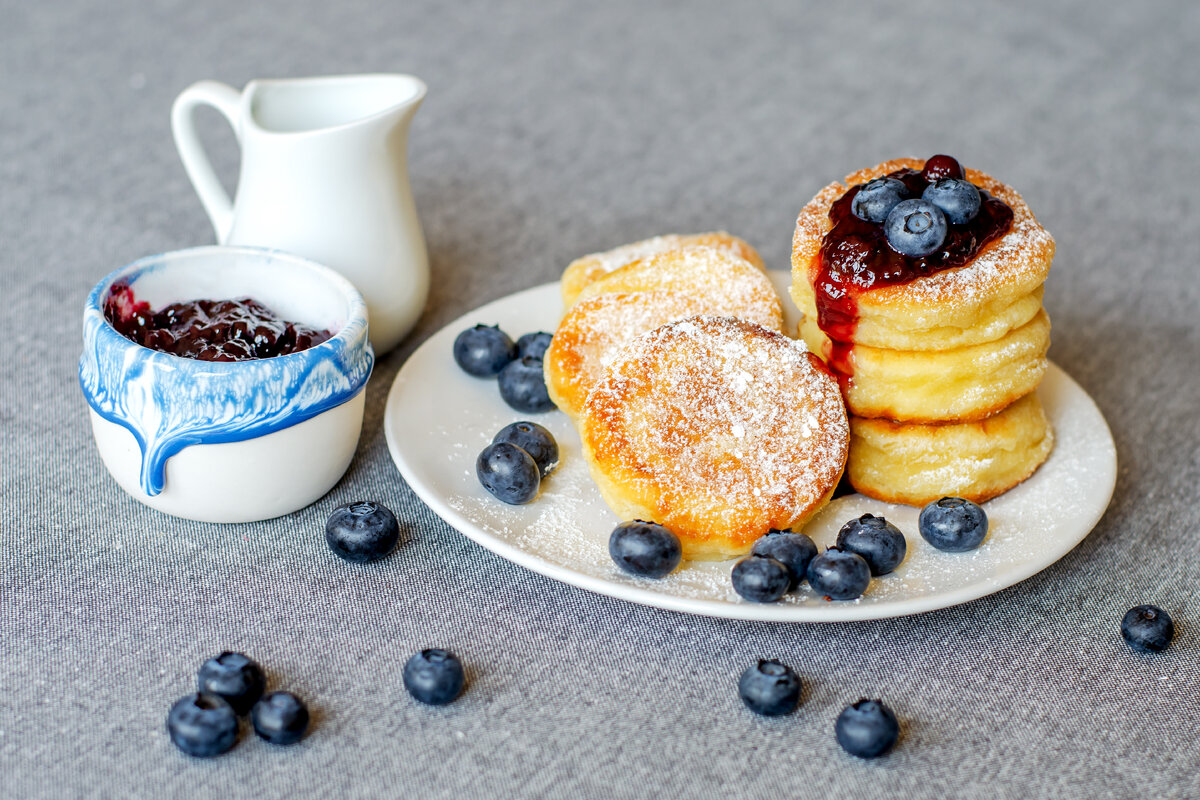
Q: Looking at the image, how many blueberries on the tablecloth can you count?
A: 8